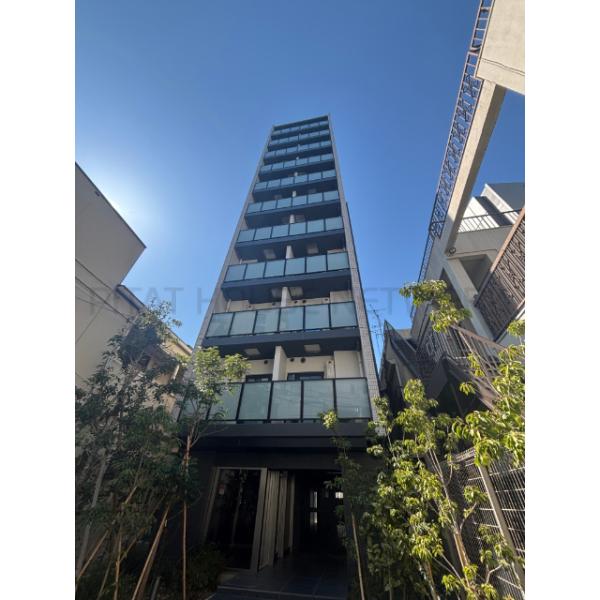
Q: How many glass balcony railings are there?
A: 10